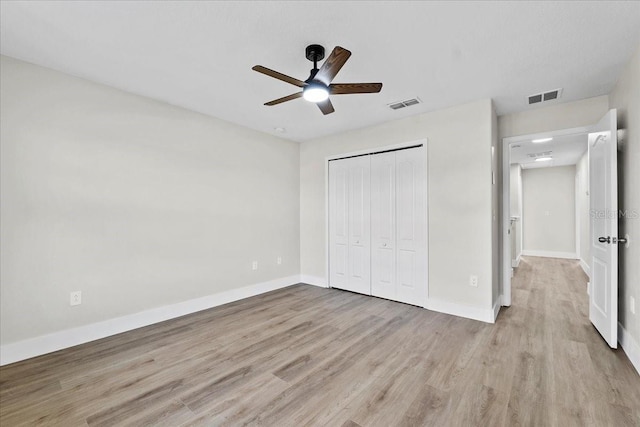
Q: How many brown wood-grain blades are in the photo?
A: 5